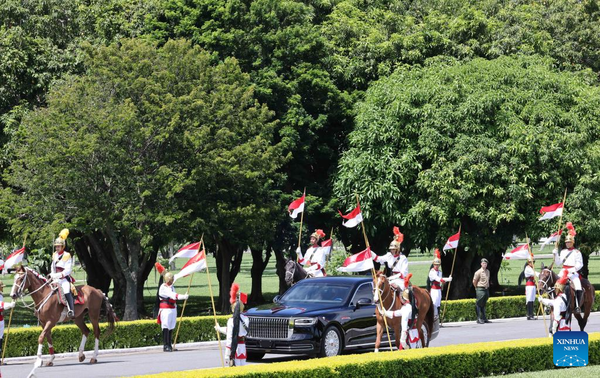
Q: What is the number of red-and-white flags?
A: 11